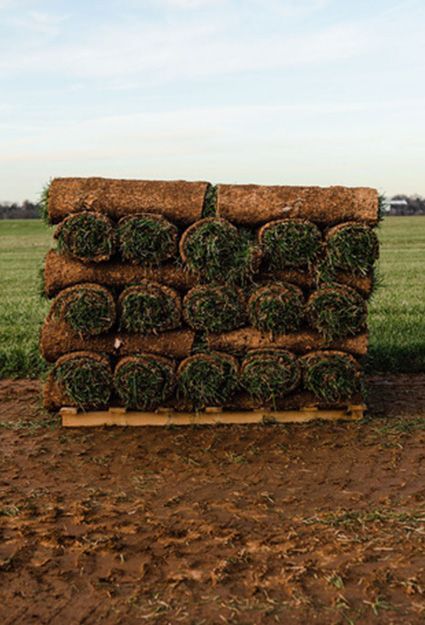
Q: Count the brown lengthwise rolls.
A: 6